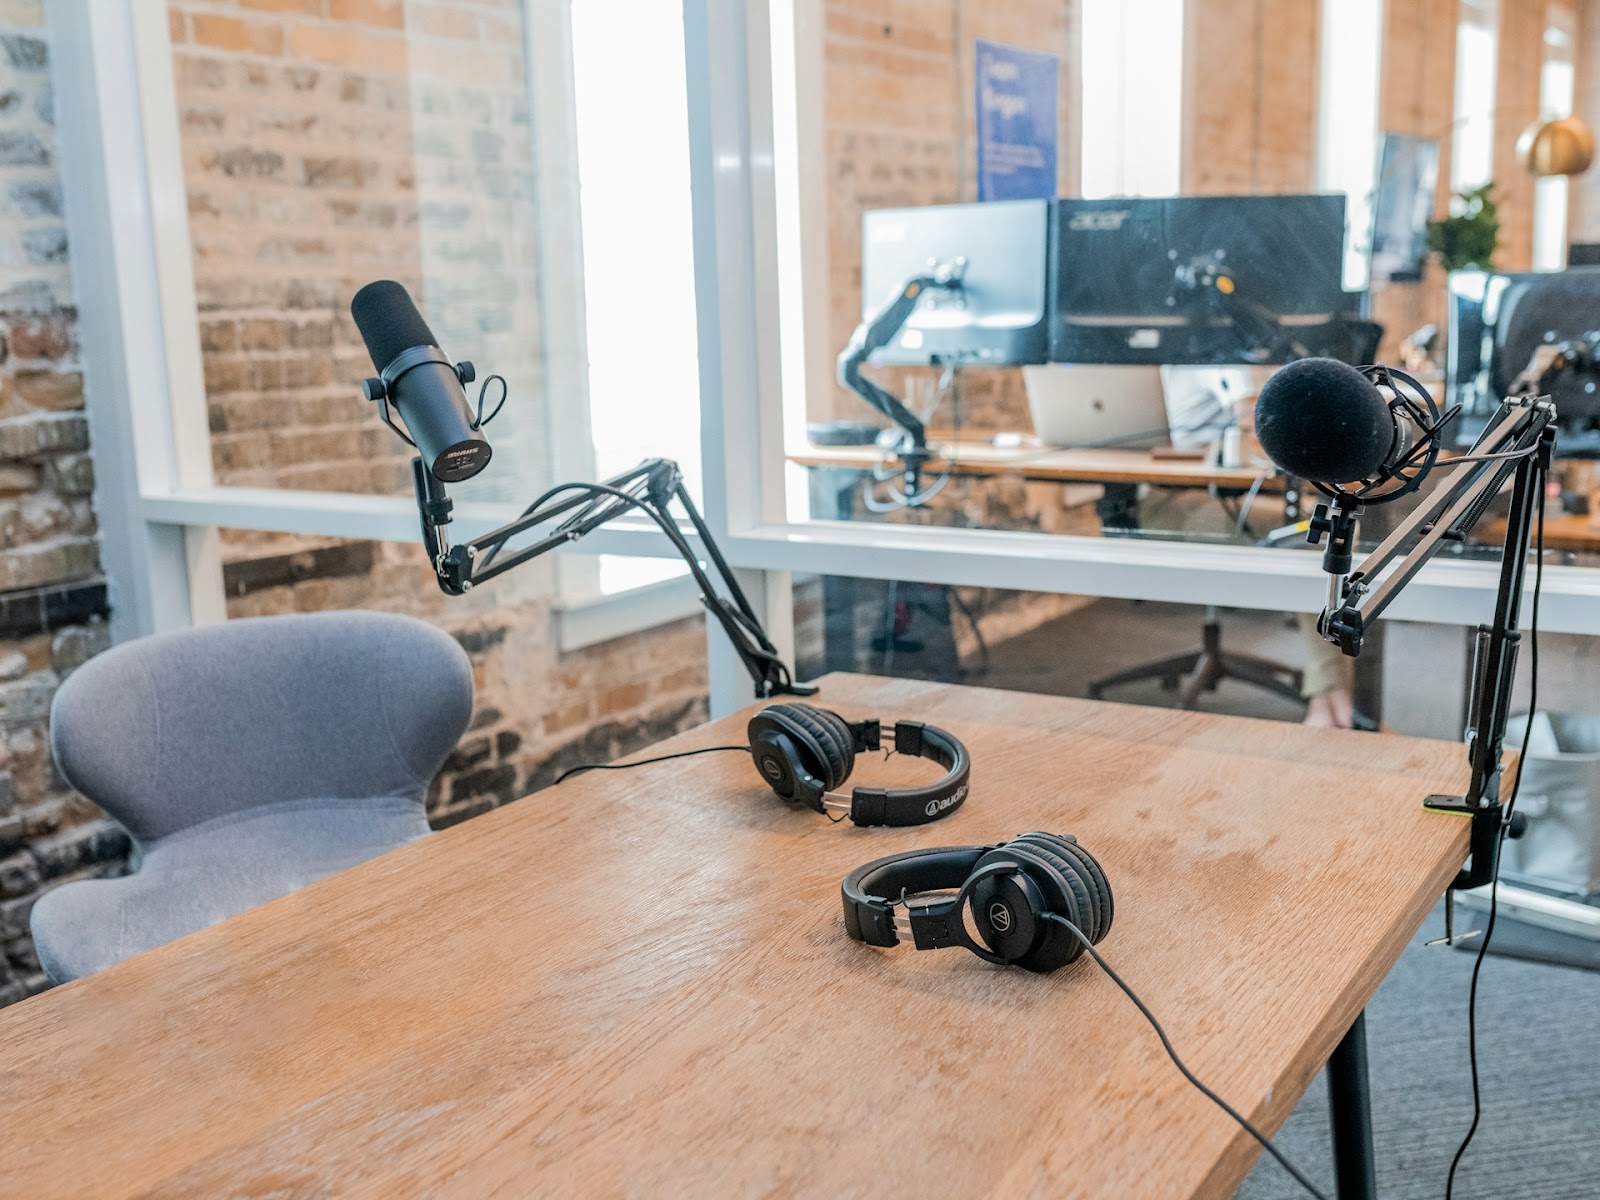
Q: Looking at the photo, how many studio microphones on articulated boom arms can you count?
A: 2